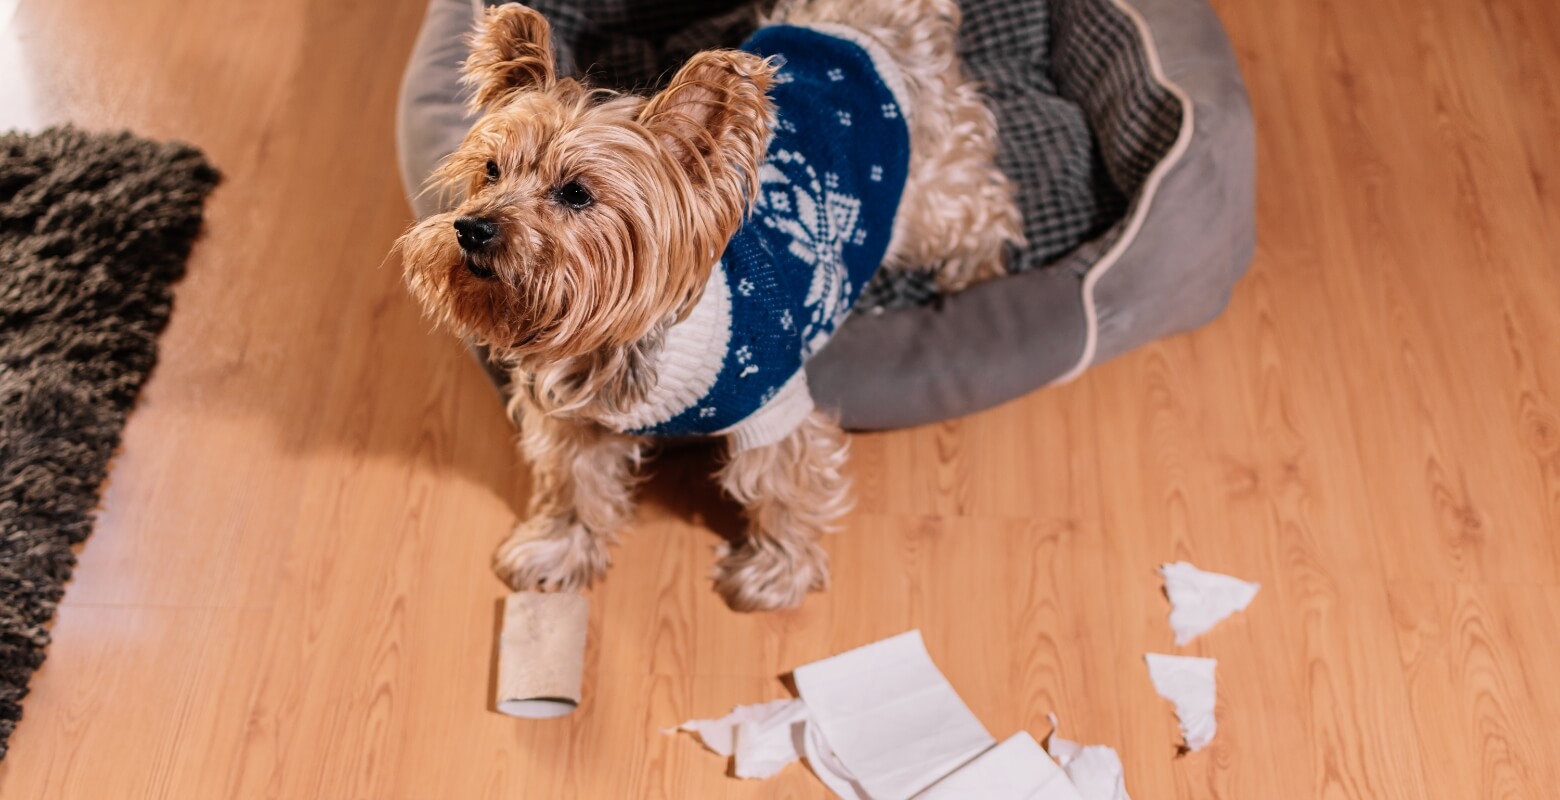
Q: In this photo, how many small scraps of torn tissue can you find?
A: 2